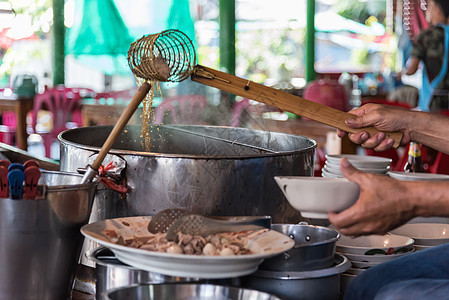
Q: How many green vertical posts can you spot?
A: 3